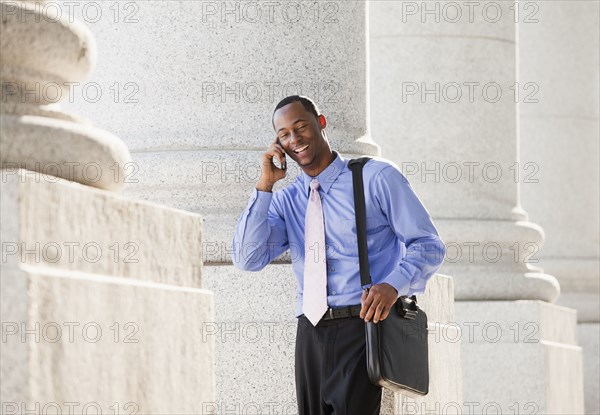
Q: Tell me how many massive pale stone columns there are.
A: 4